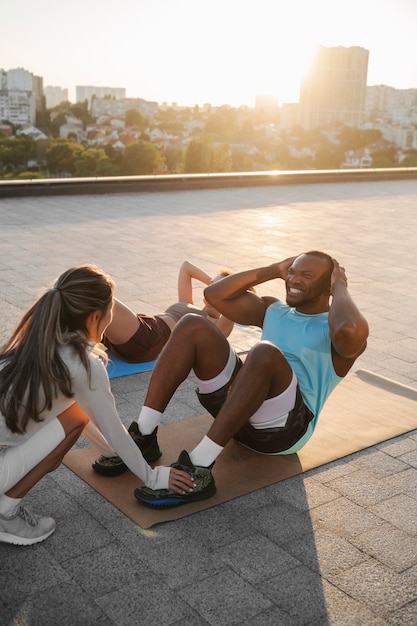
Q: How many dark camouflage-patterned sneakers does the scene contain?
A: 2